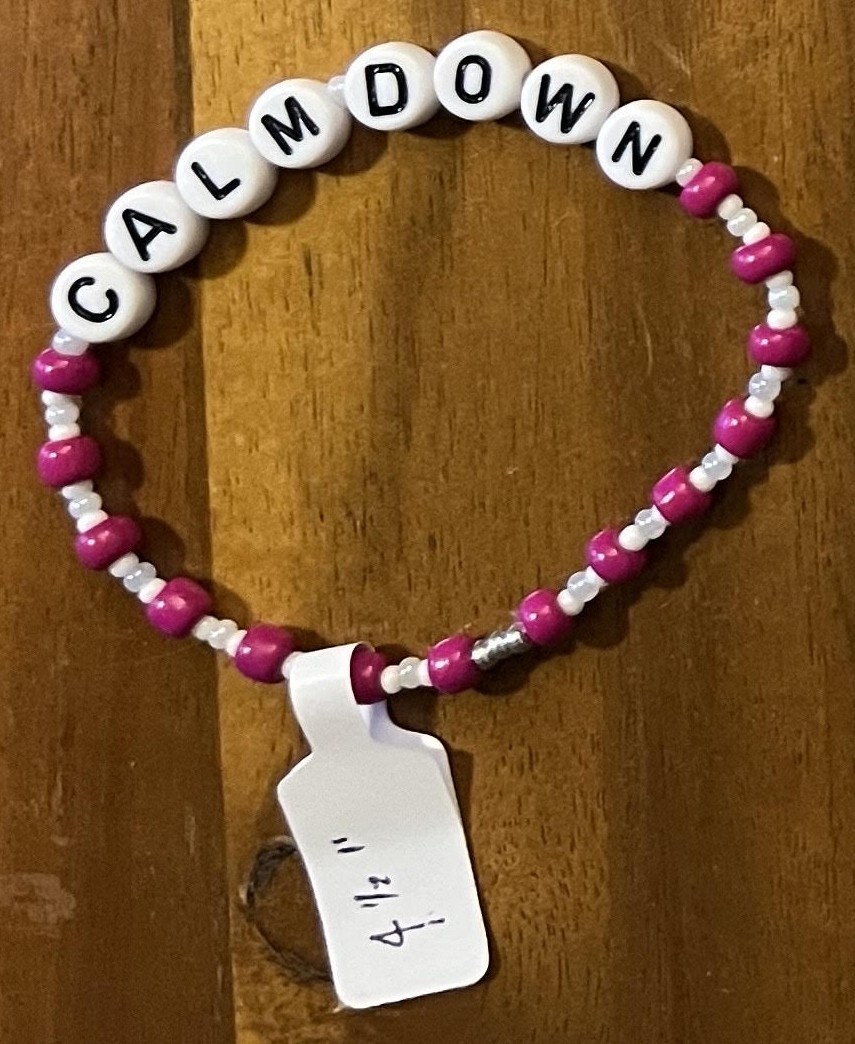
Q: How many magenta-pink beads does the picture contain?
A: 14